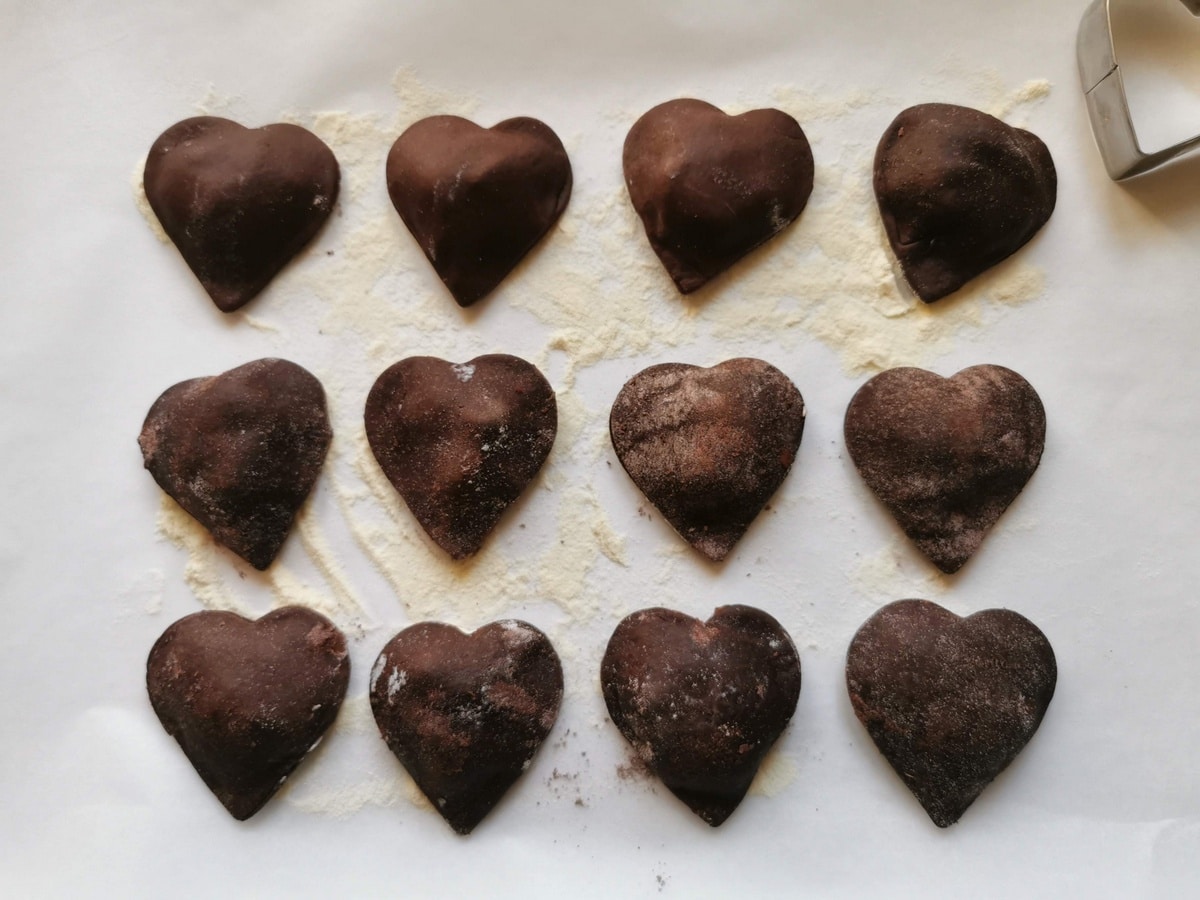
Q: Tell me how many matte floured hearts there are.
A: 8